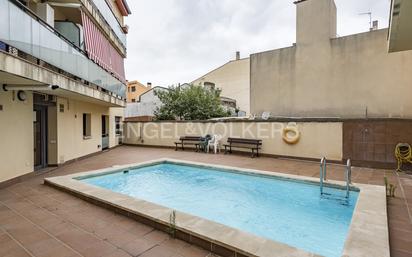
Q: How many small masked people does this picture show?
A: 0